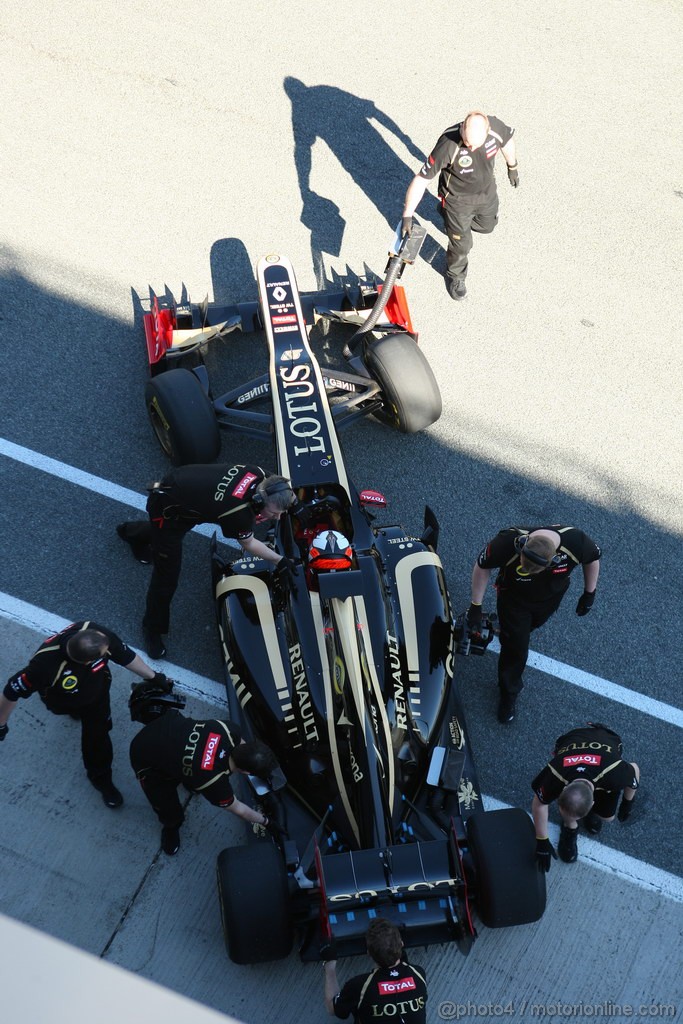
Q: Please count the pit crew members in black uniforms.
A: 7